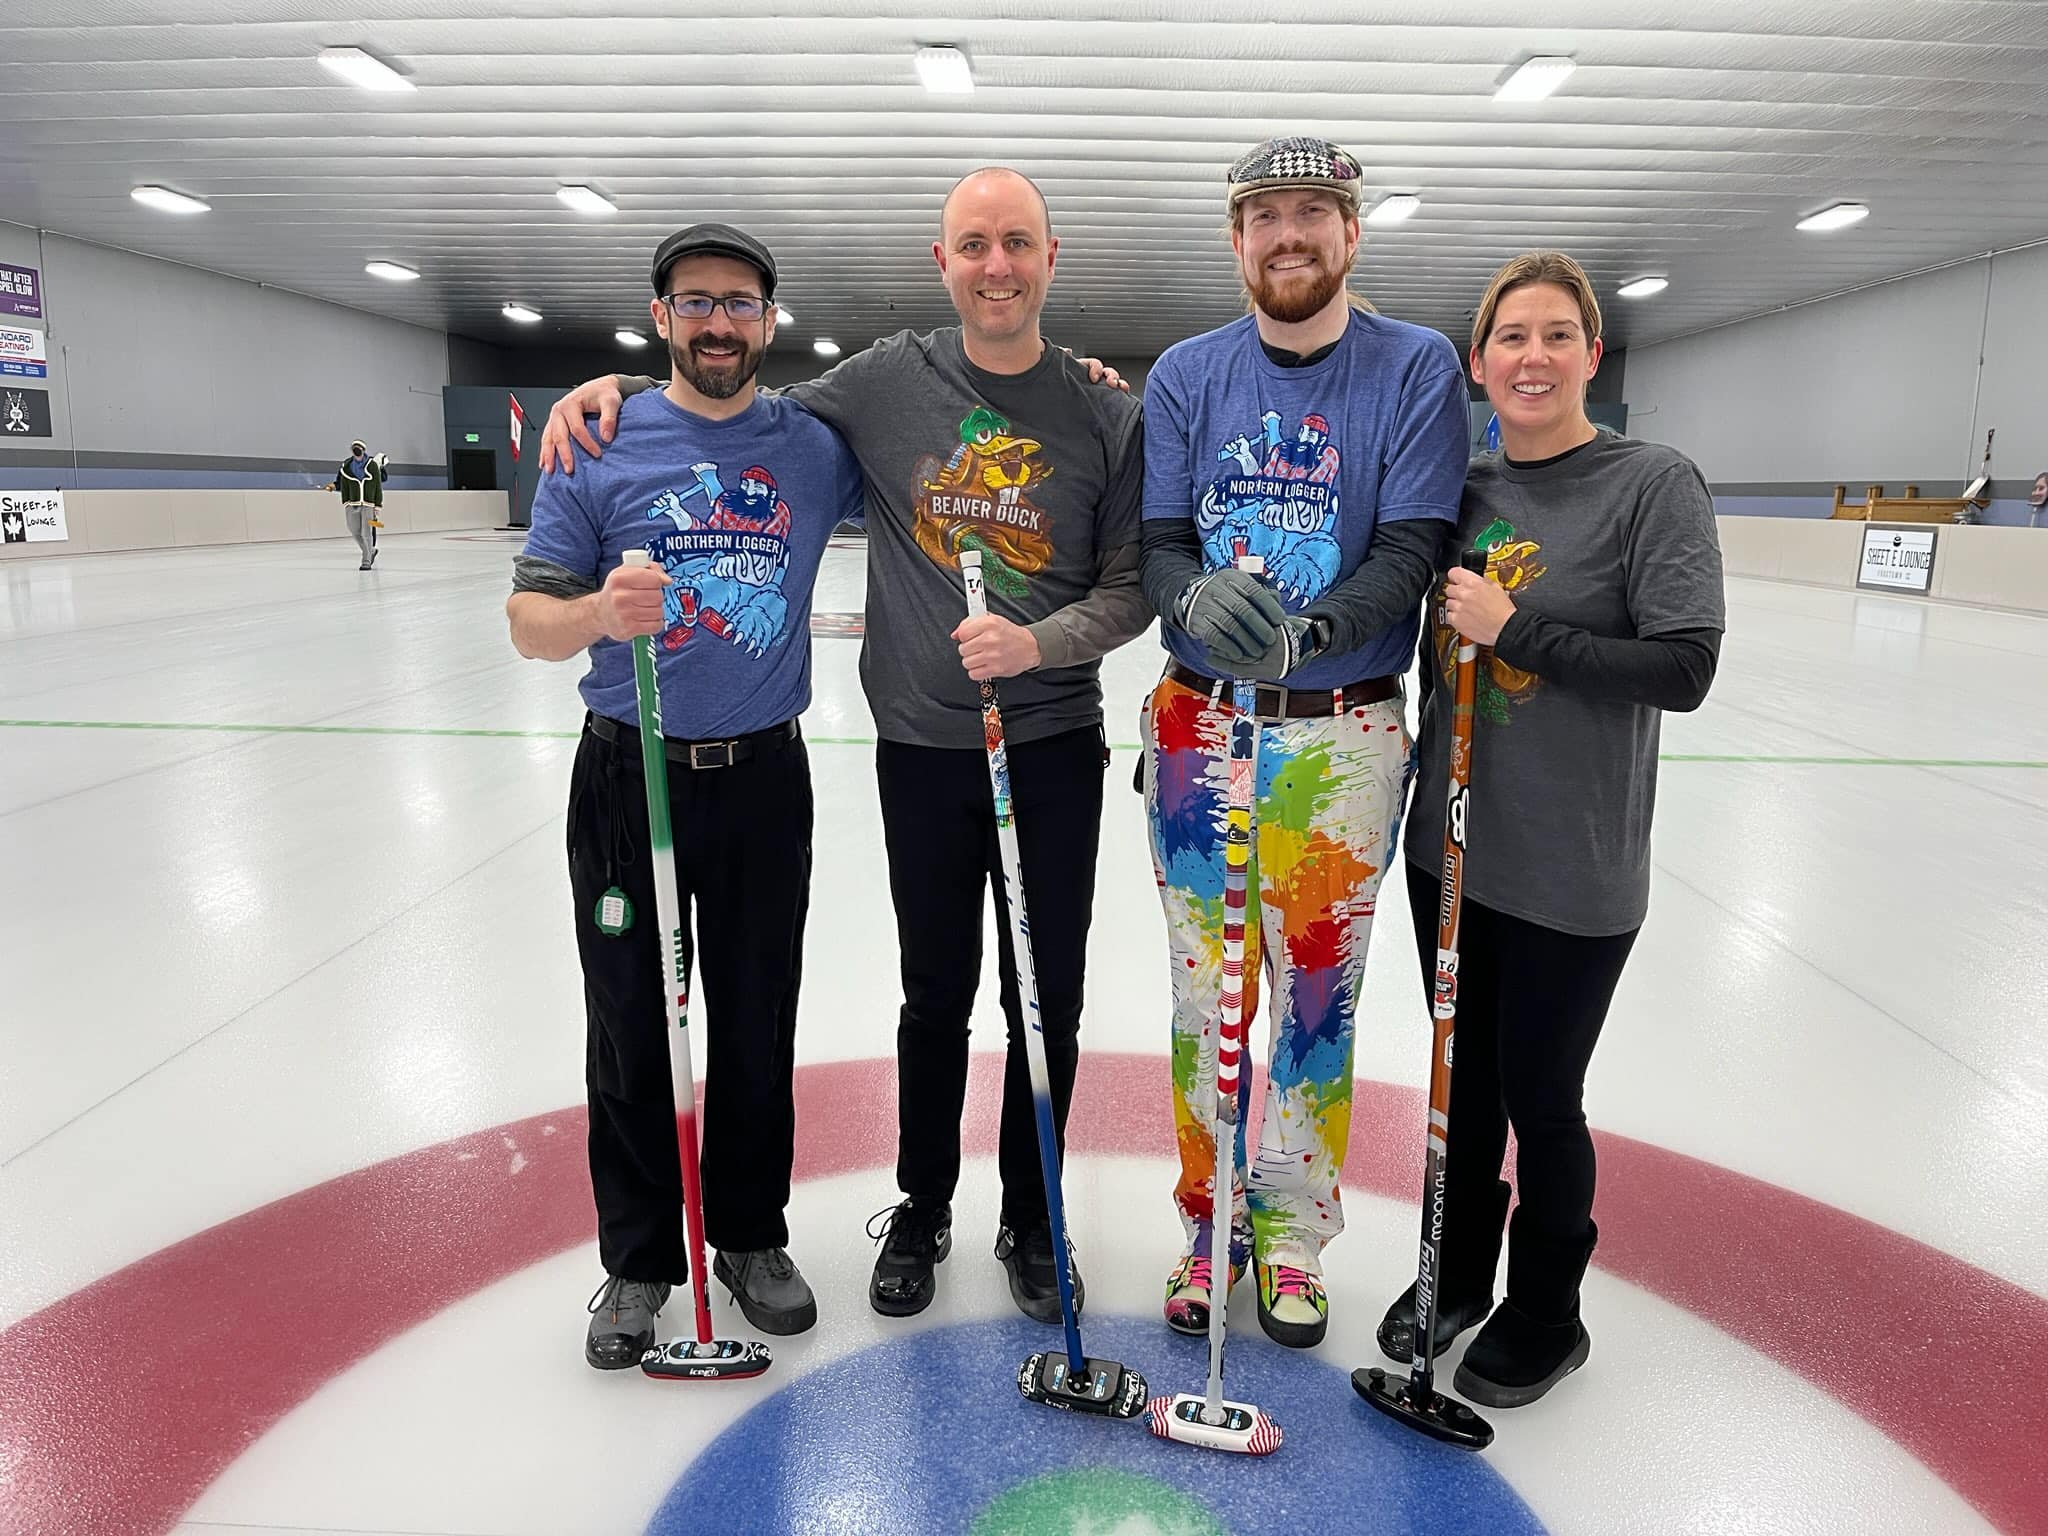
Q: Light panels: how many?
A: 13